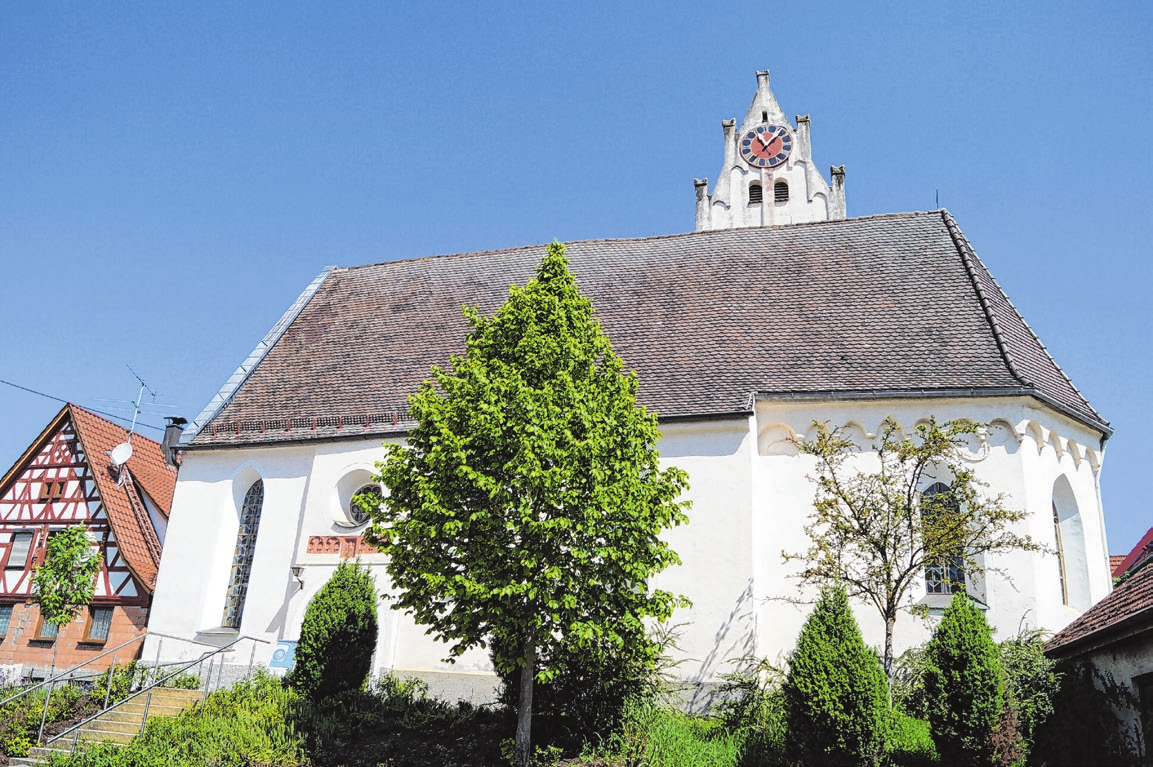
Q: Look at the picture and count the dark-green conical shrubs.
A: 3